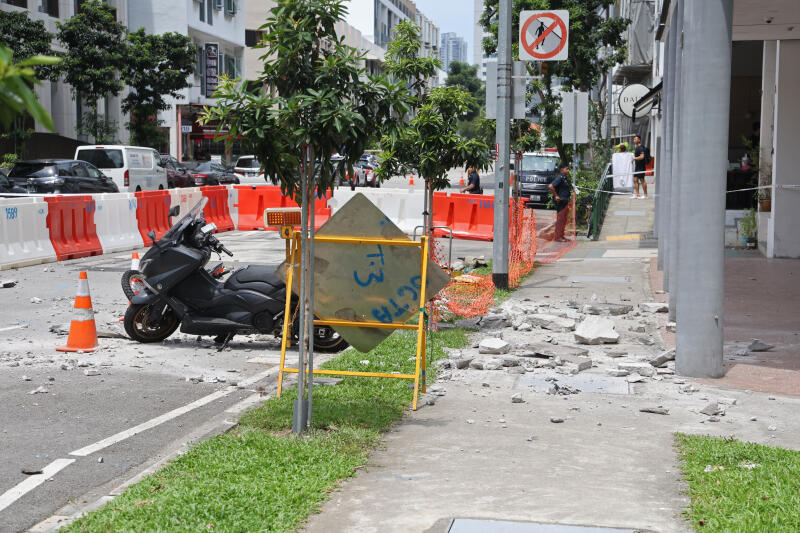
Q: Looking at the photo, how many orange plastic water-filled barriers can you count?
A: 5